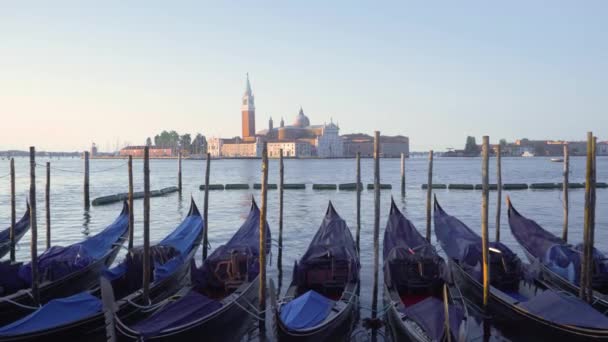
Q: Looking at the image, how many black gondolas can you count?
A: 8